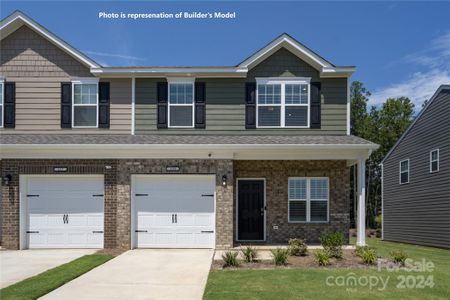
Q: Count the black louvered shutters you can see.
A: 7